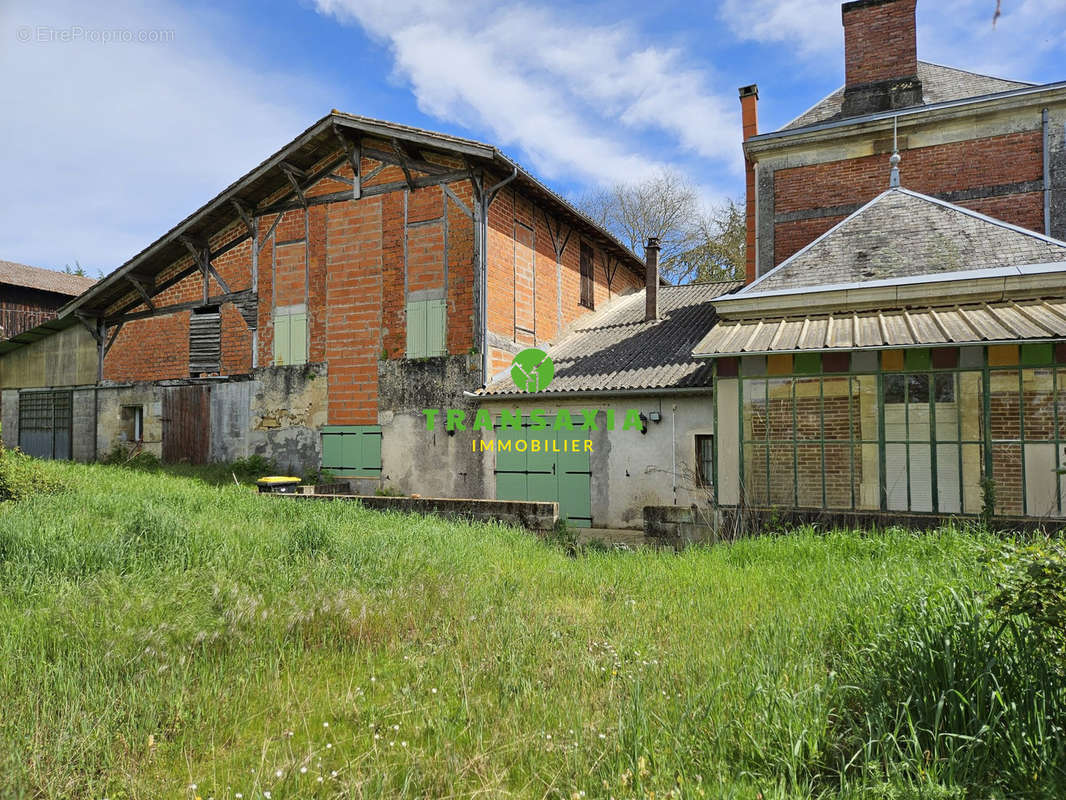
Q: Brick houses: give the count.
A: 2